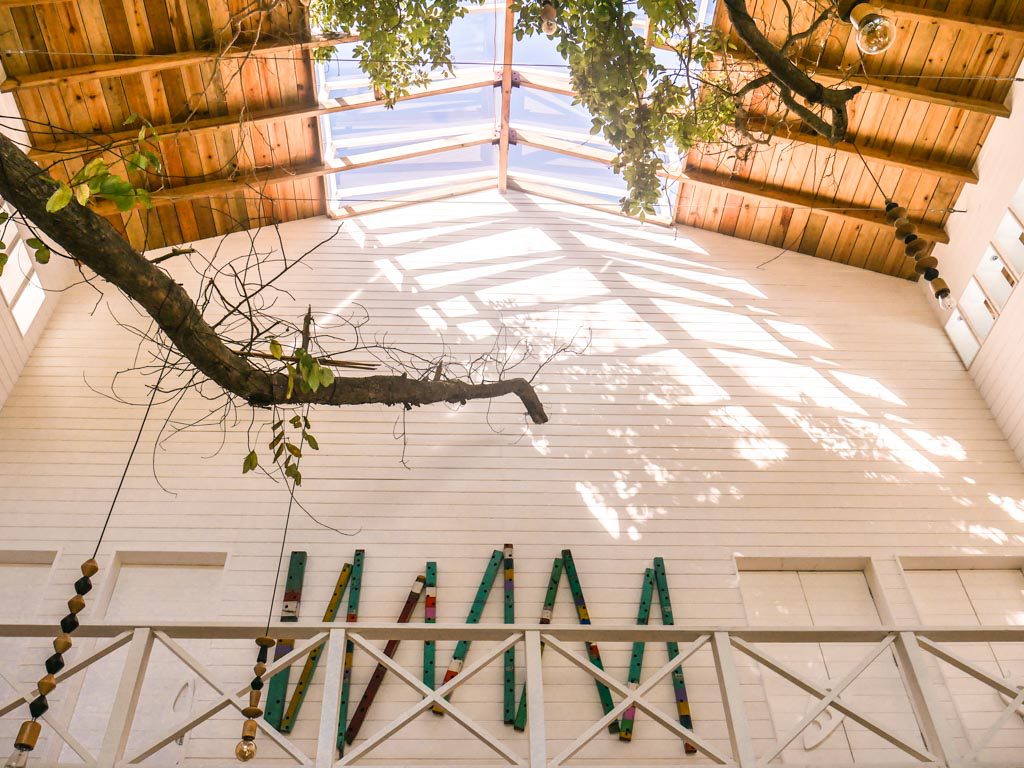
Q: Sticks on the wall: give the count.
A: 11